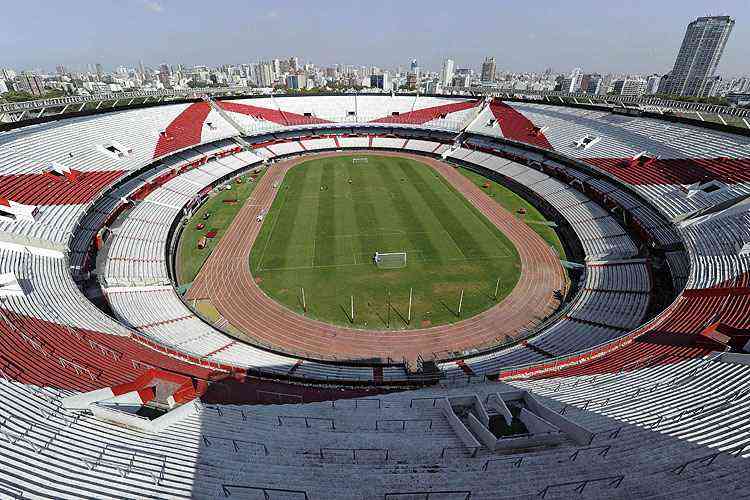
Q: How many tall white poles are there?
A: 5